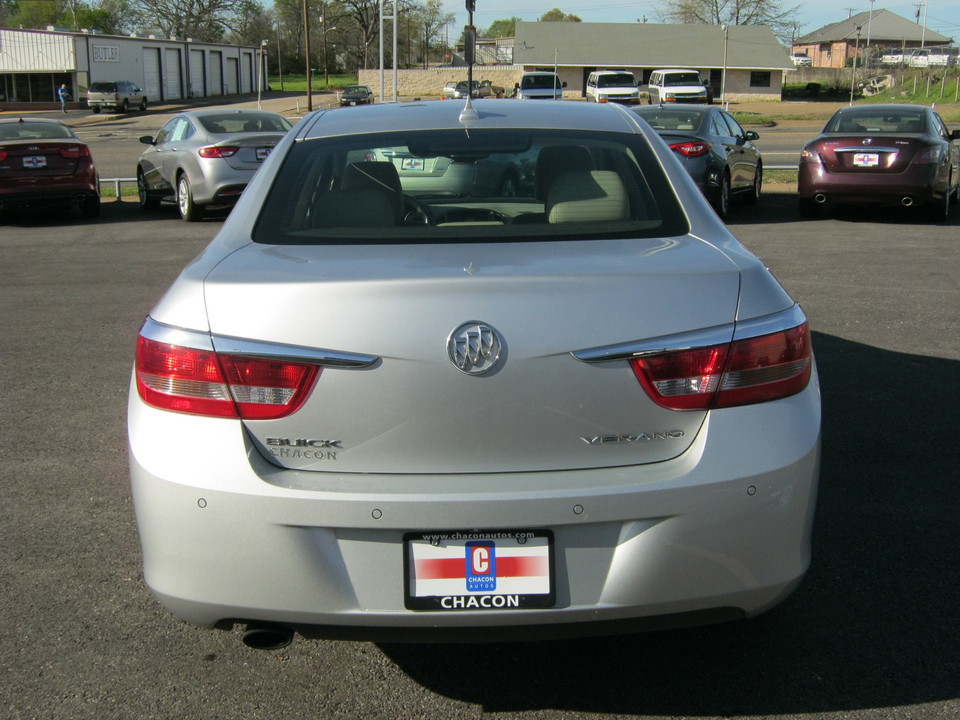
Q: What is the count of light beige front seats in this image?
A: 2